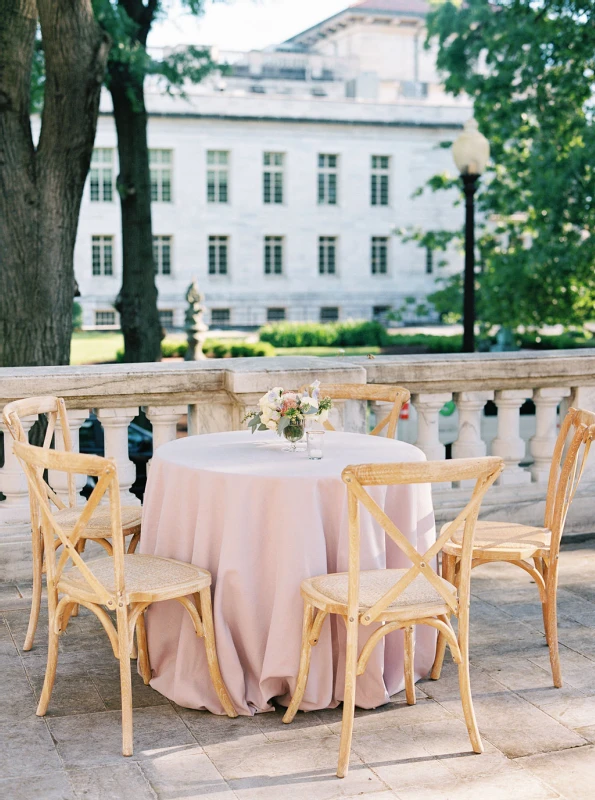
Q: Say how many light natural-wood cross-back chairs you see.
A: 5